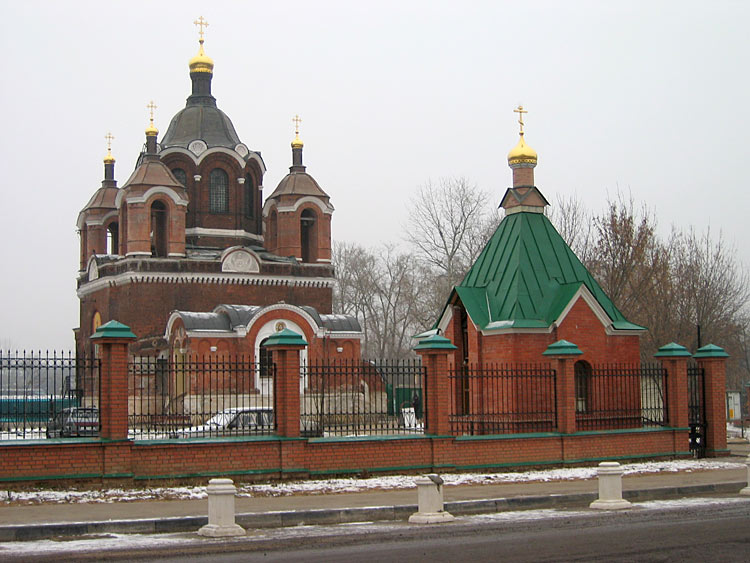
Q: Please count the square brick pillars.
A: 6